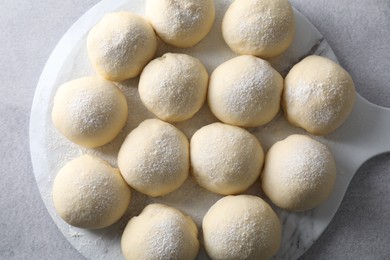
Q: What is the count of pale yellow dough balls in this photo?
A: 13